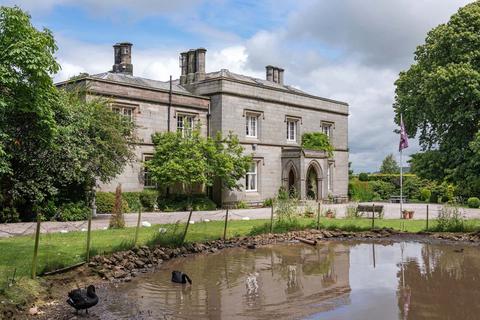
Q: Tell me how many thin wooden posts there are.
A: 9